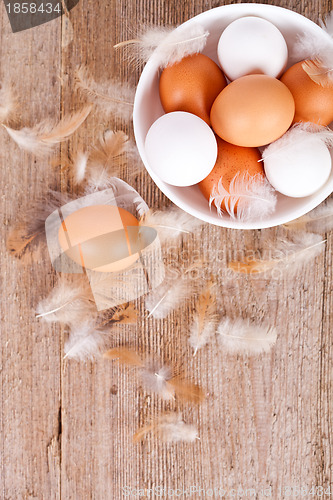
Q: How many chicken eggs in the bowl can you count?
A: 7